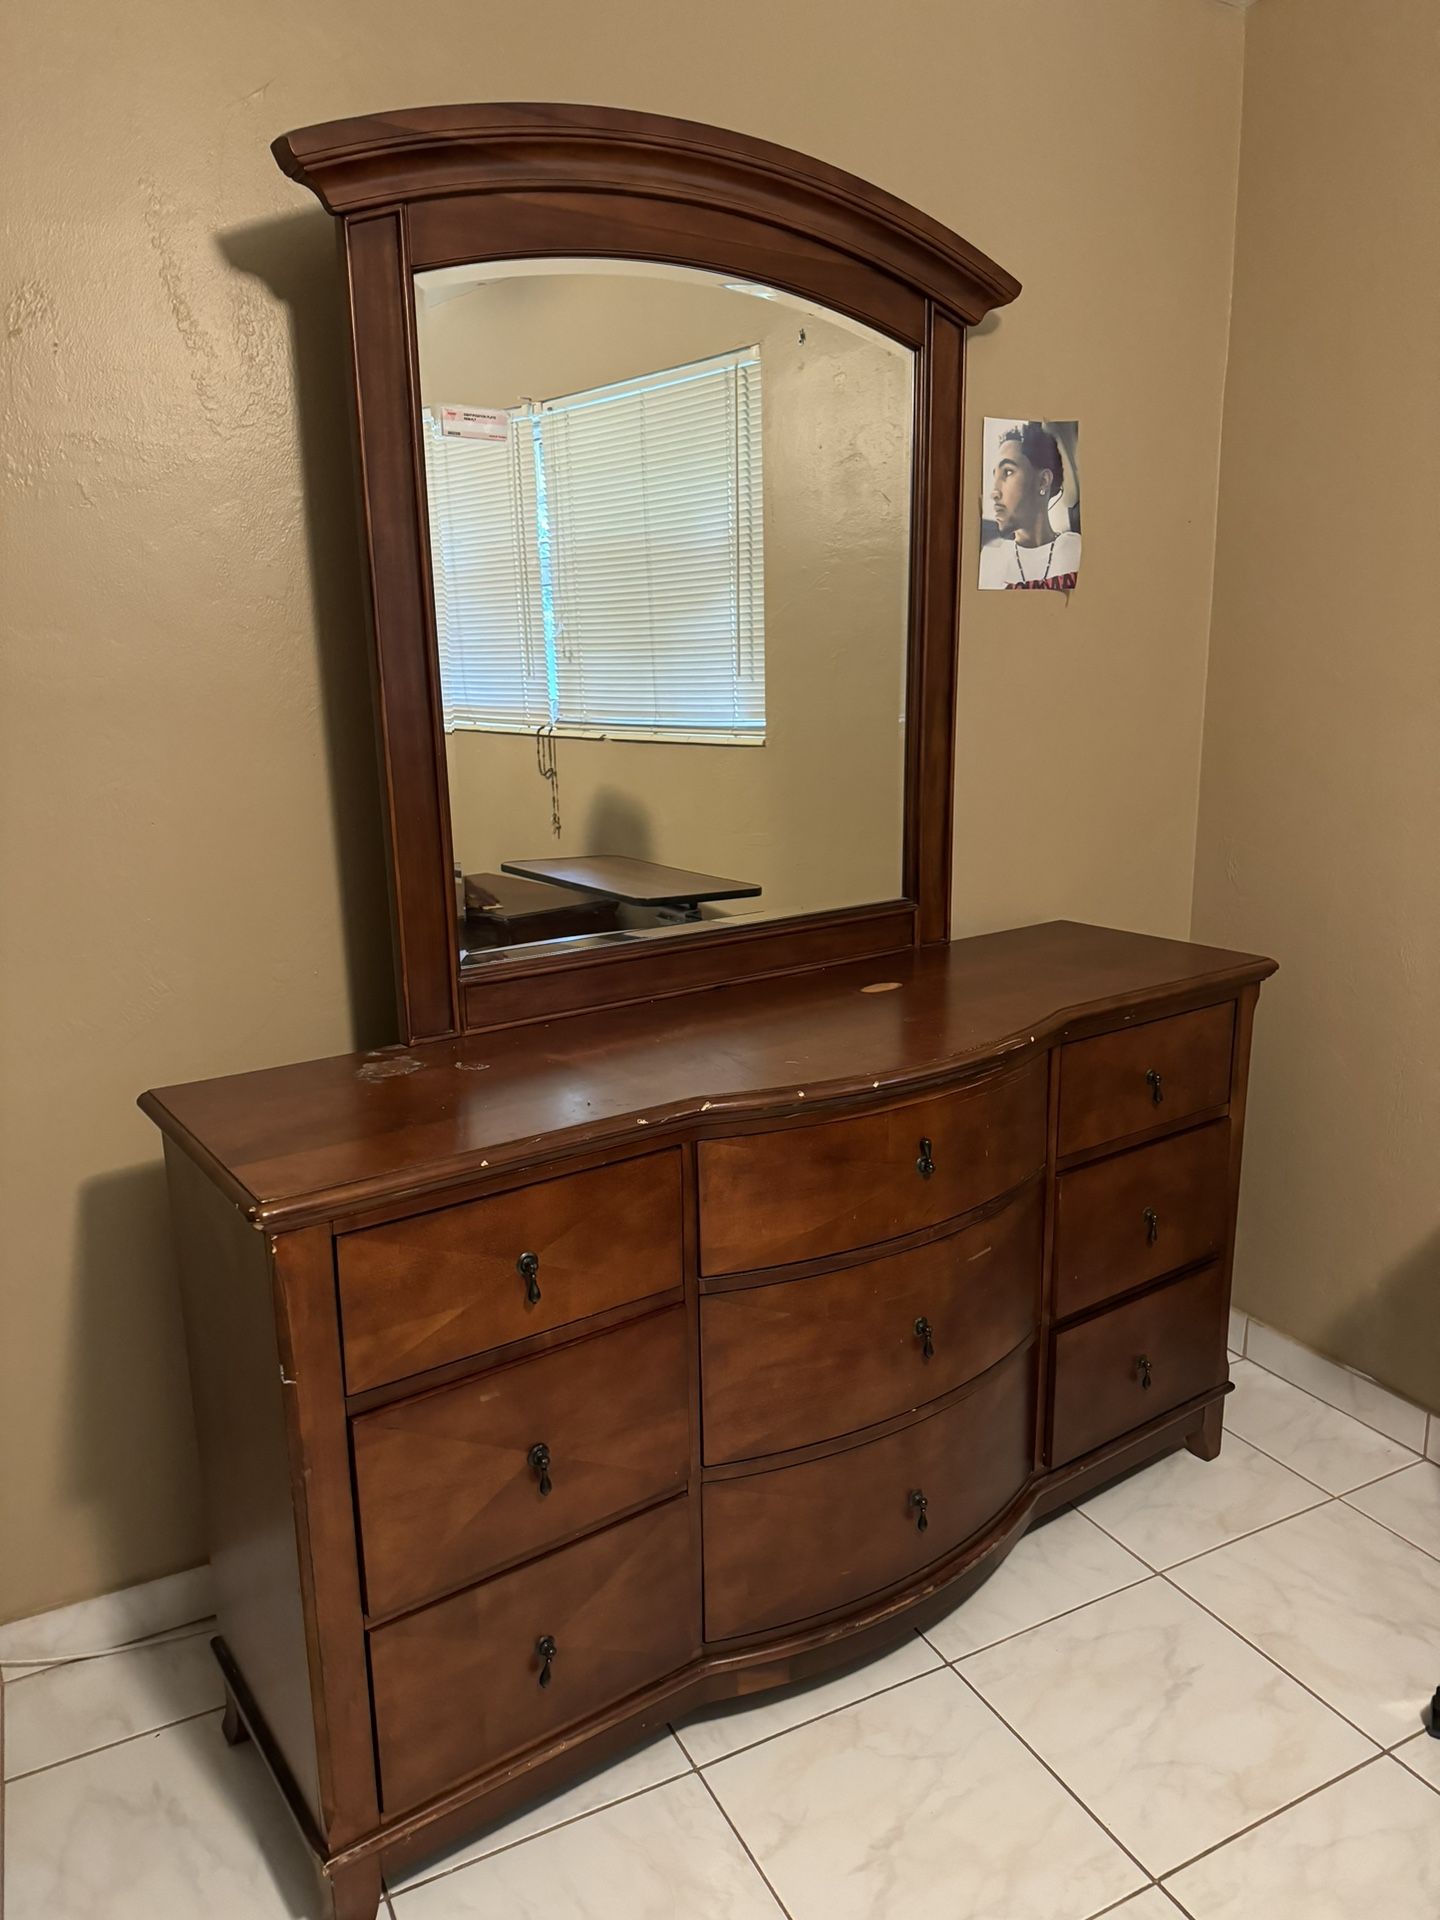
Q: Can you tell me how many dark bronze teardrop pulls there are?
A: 9